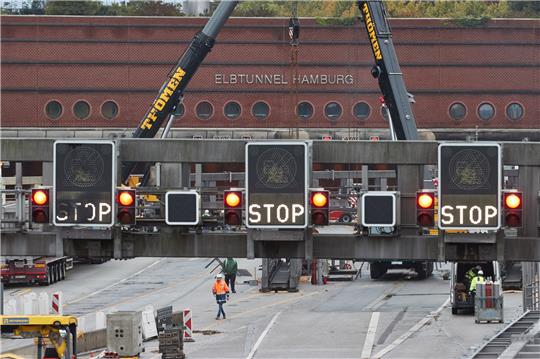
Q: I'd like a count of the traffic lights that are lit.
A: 6